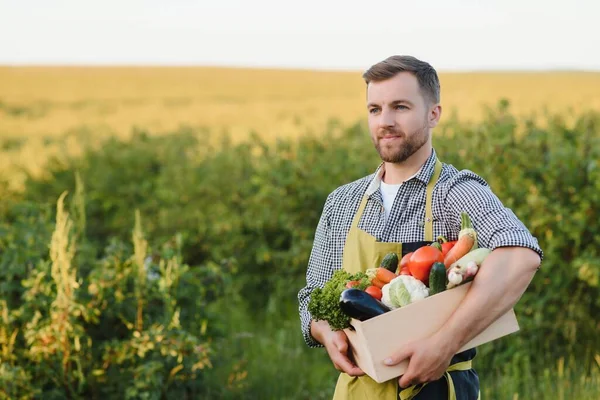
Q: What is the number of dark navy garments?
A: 1